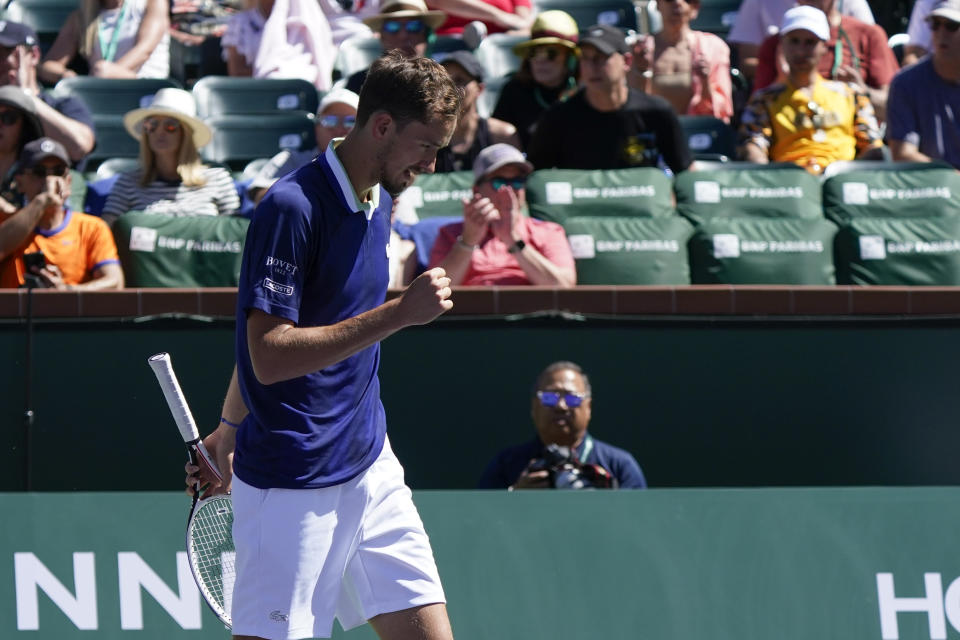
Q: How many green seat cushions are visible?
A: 8